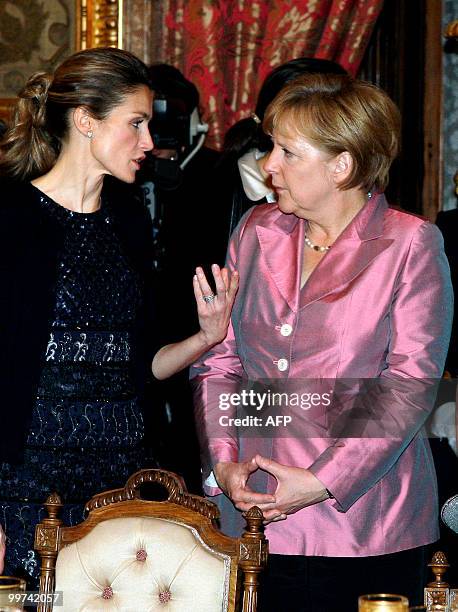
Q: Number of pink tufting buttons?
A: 3